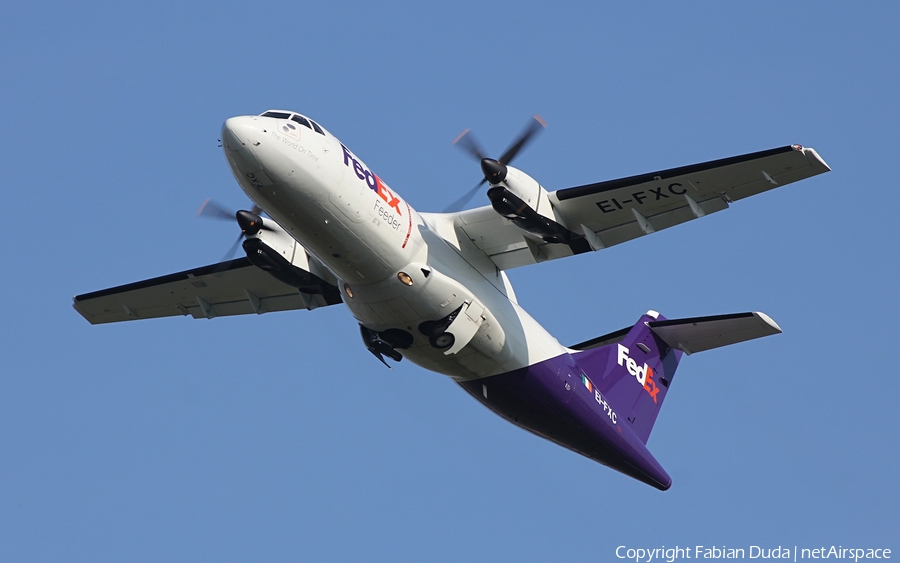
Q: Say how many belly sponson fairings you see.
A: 2